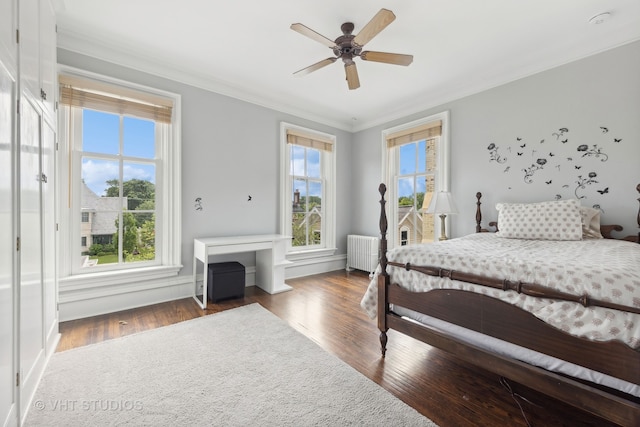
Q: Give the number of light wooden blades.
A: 5